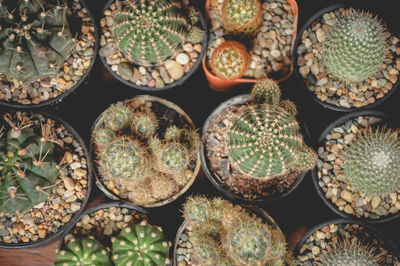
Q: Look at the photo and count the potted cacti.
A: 11